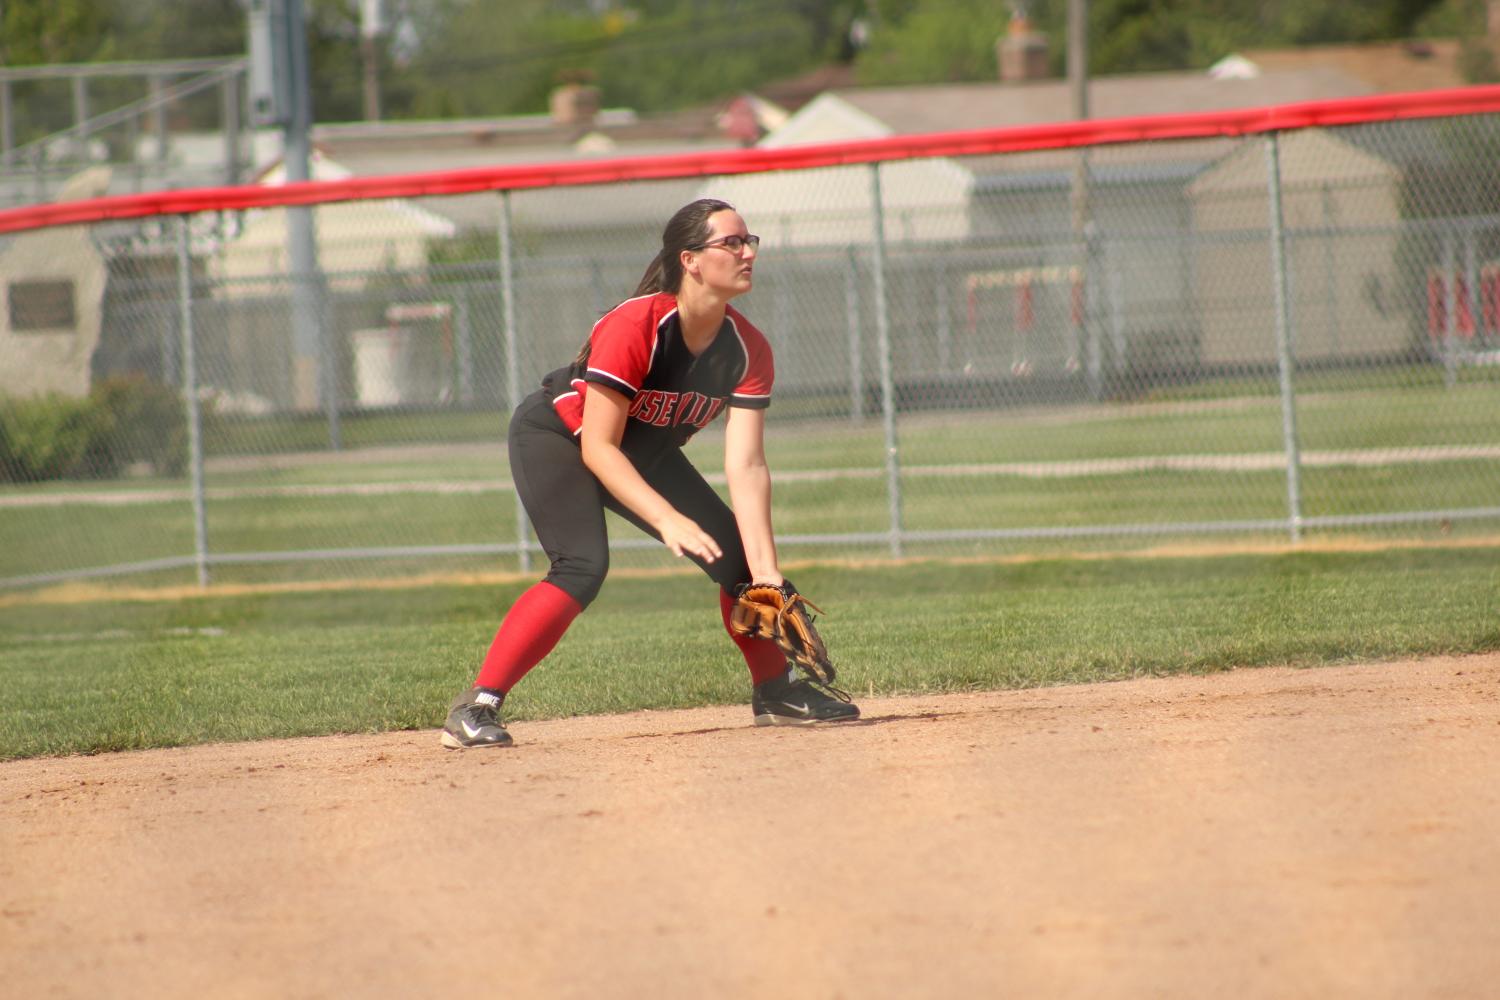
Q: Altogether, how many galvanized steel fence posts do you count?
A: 4